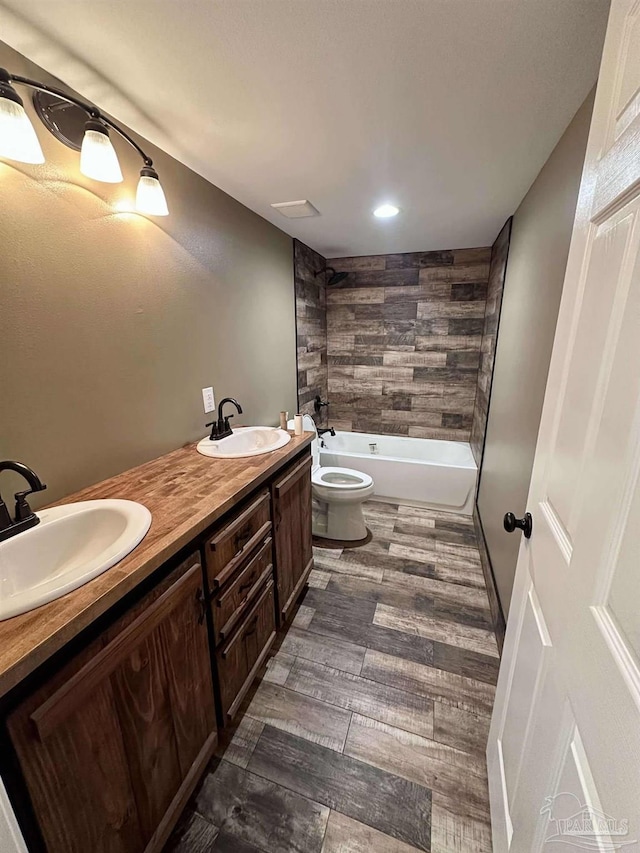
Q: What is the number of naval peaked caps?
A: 0